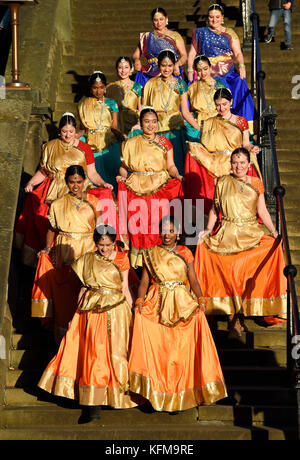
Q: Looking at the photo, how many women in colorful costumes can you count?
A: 13